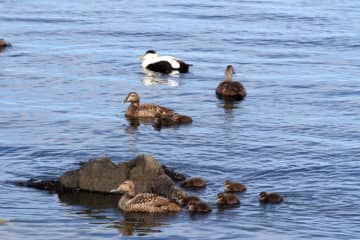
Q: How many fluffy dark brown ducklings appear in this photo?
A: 6